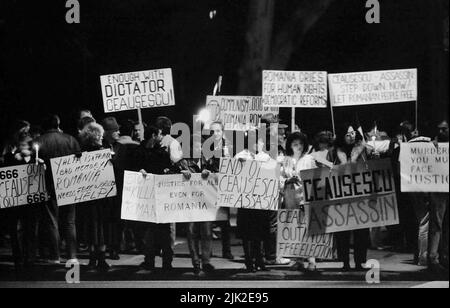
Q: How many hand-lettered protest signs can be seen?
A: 12